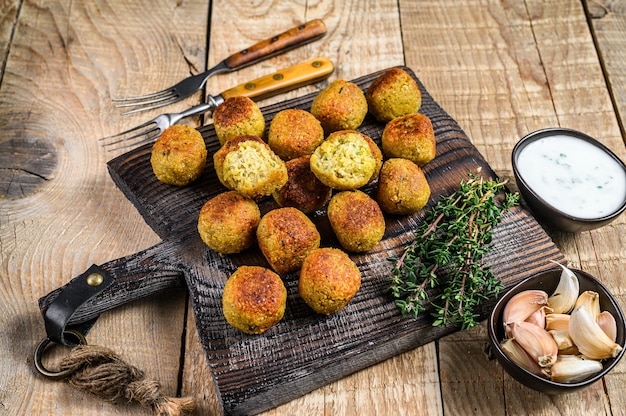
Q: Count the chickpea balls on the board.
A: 15